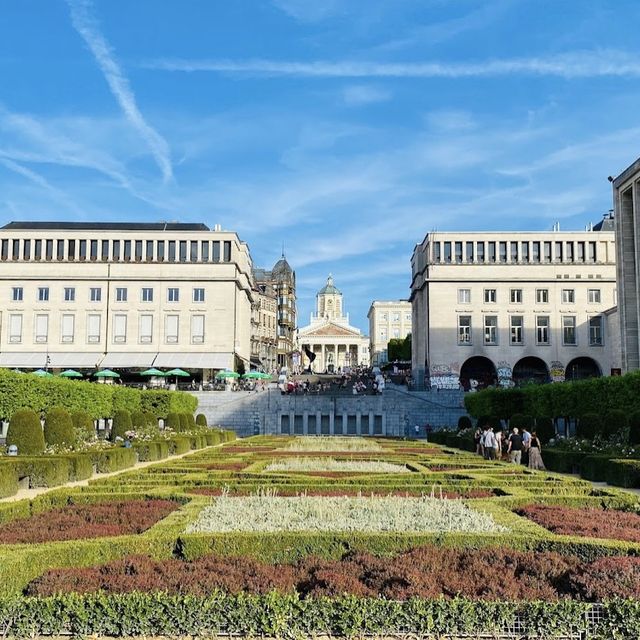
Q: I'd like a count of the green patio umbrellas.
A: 7